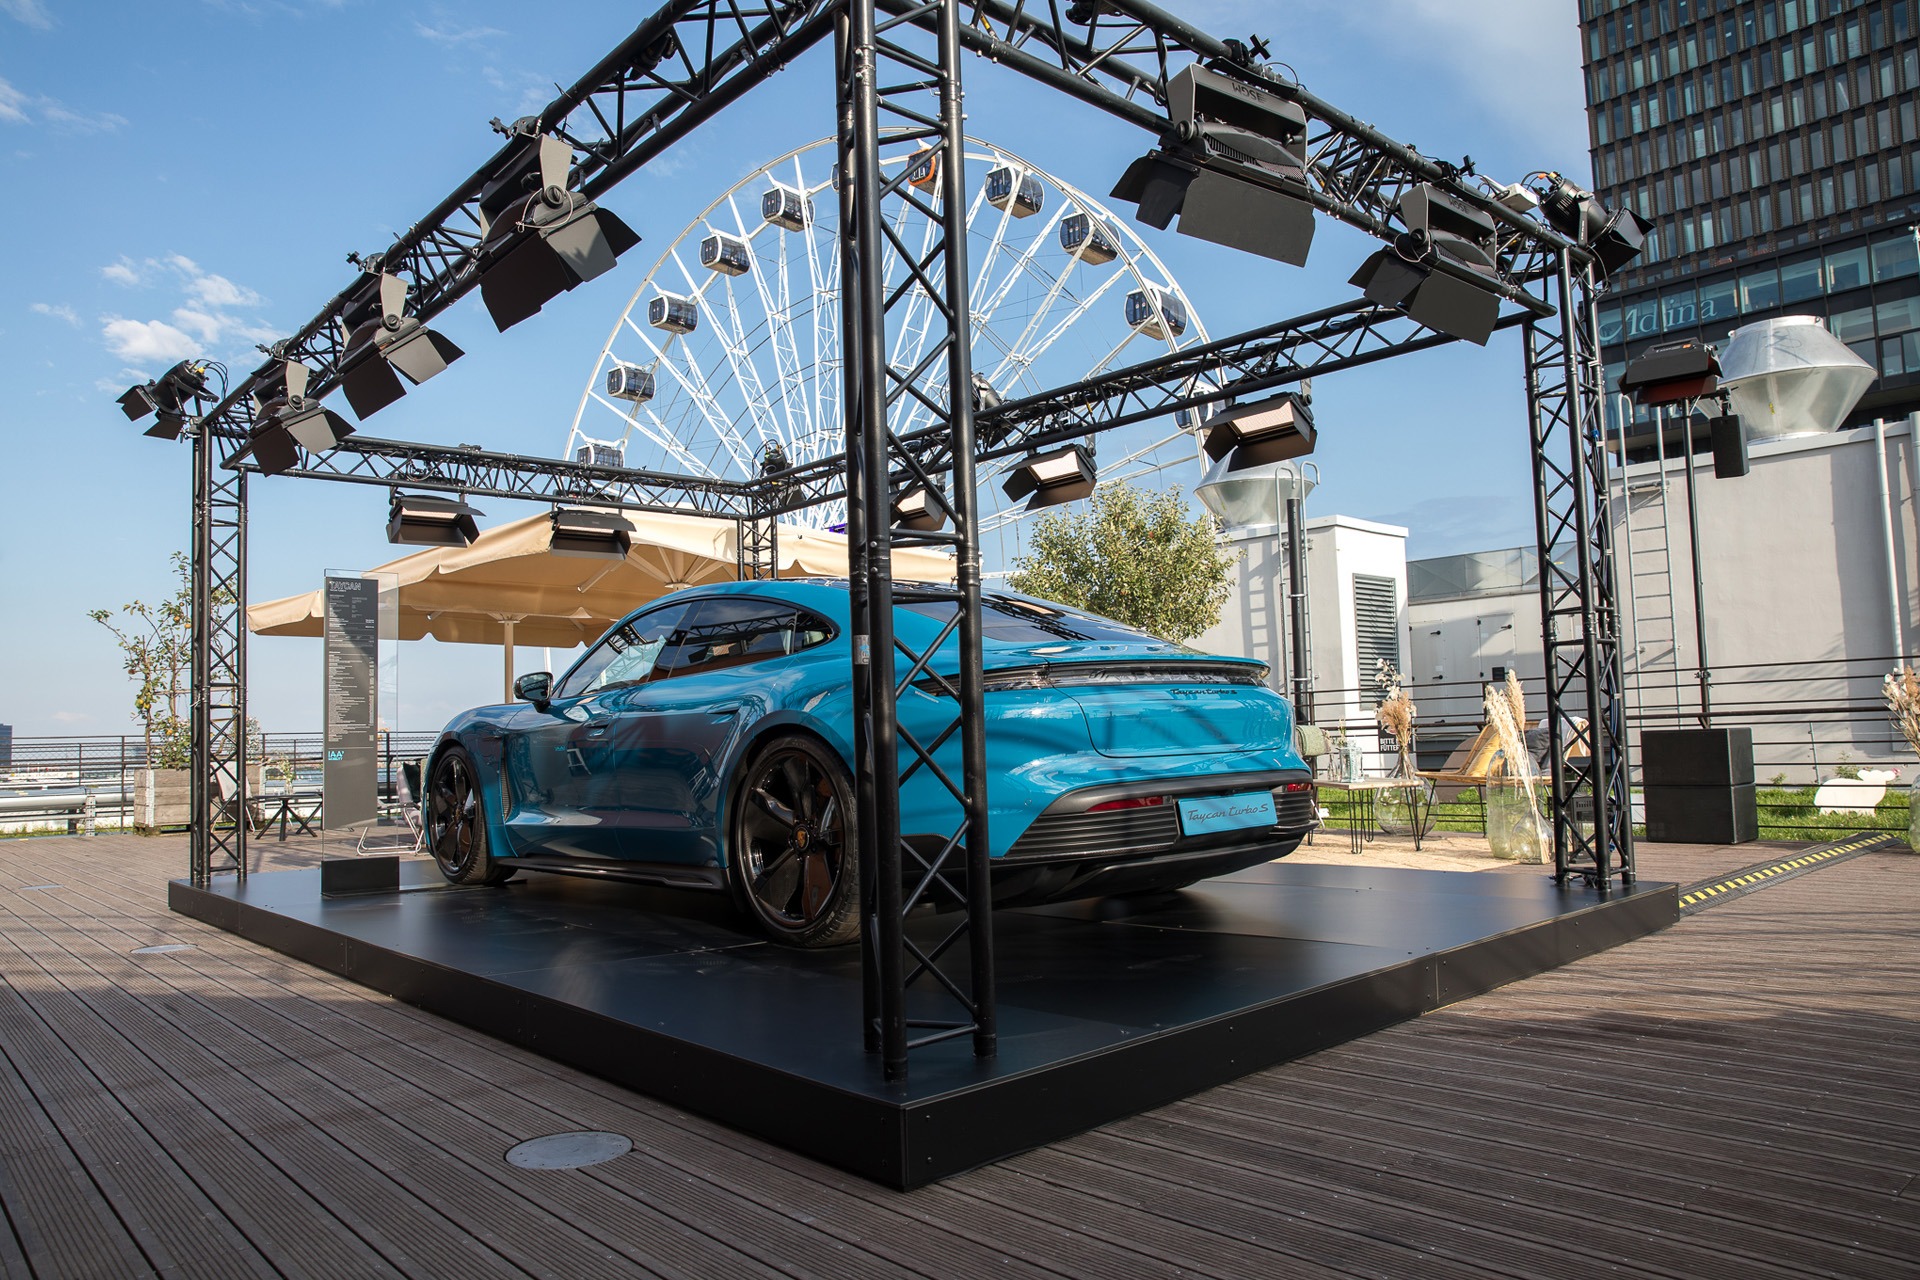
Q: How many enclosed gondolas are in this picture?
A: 11